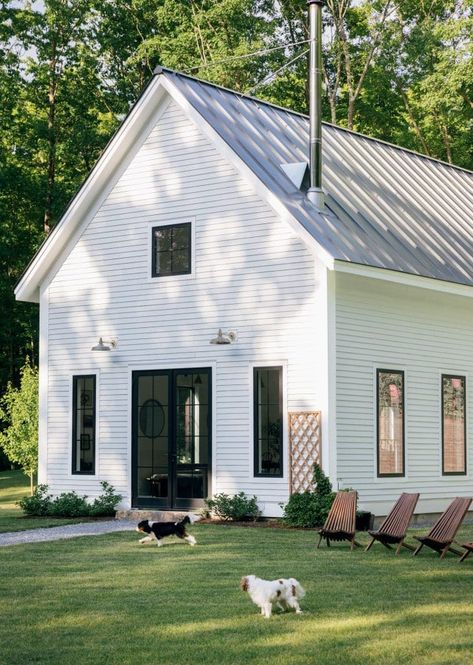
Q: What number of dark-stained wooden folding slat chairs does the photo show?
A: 4